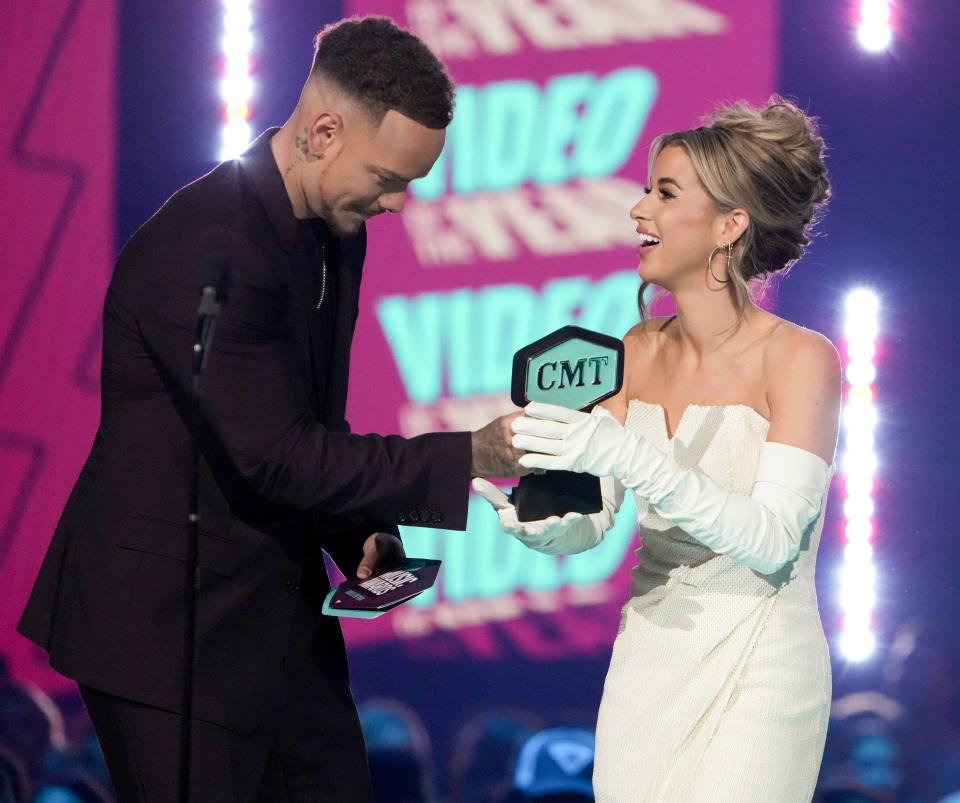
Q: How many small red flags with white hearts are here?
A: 0